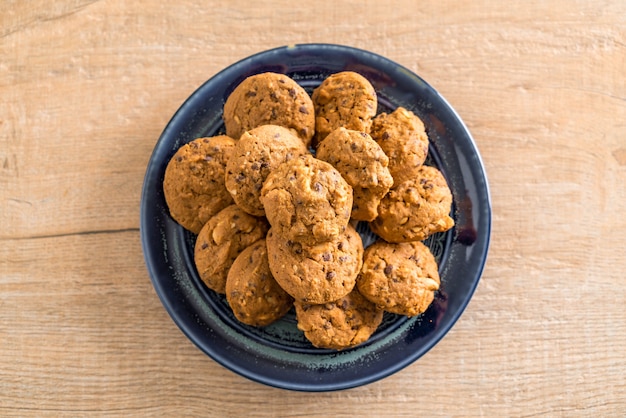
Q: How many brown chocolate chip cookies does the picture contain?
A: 13